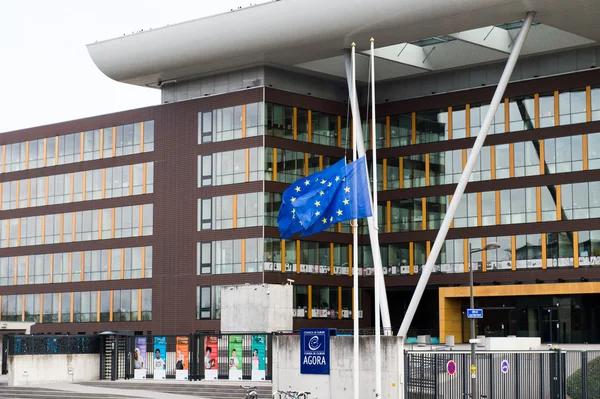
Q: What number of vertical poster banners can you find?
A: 6